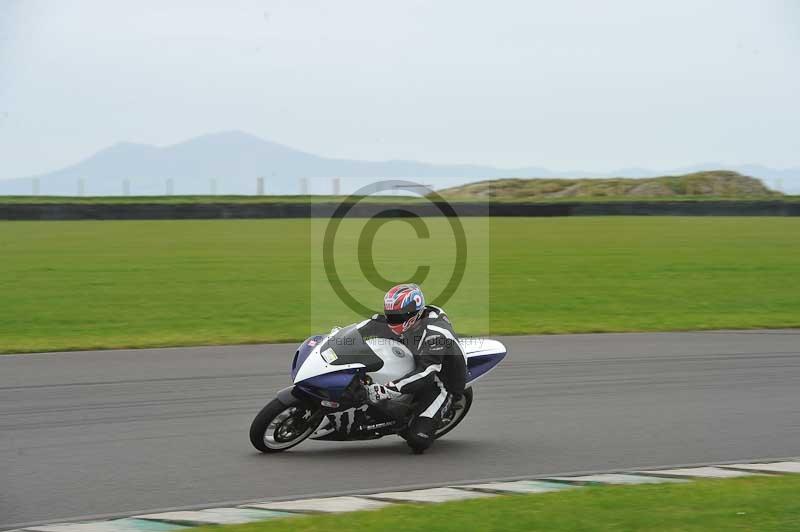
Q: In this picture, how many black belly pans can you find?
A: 1